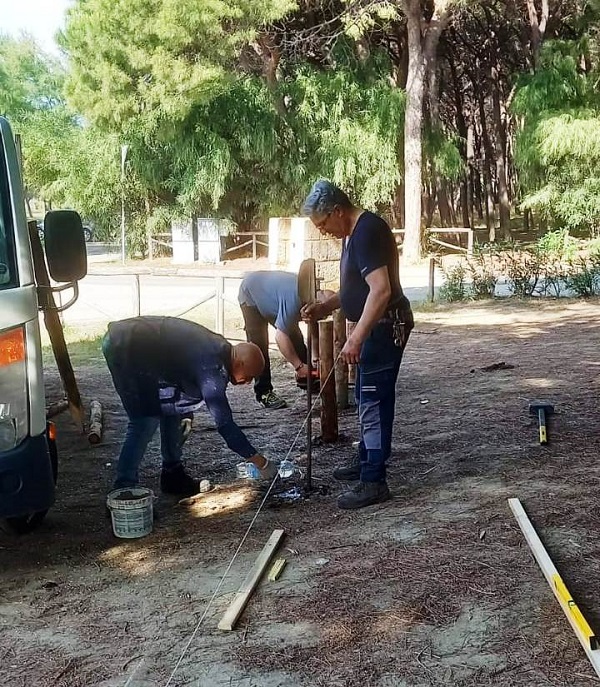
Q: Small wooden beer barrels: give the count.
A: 0